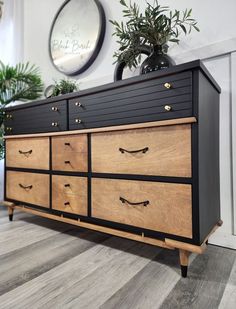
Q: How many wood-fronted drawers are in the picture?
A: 6